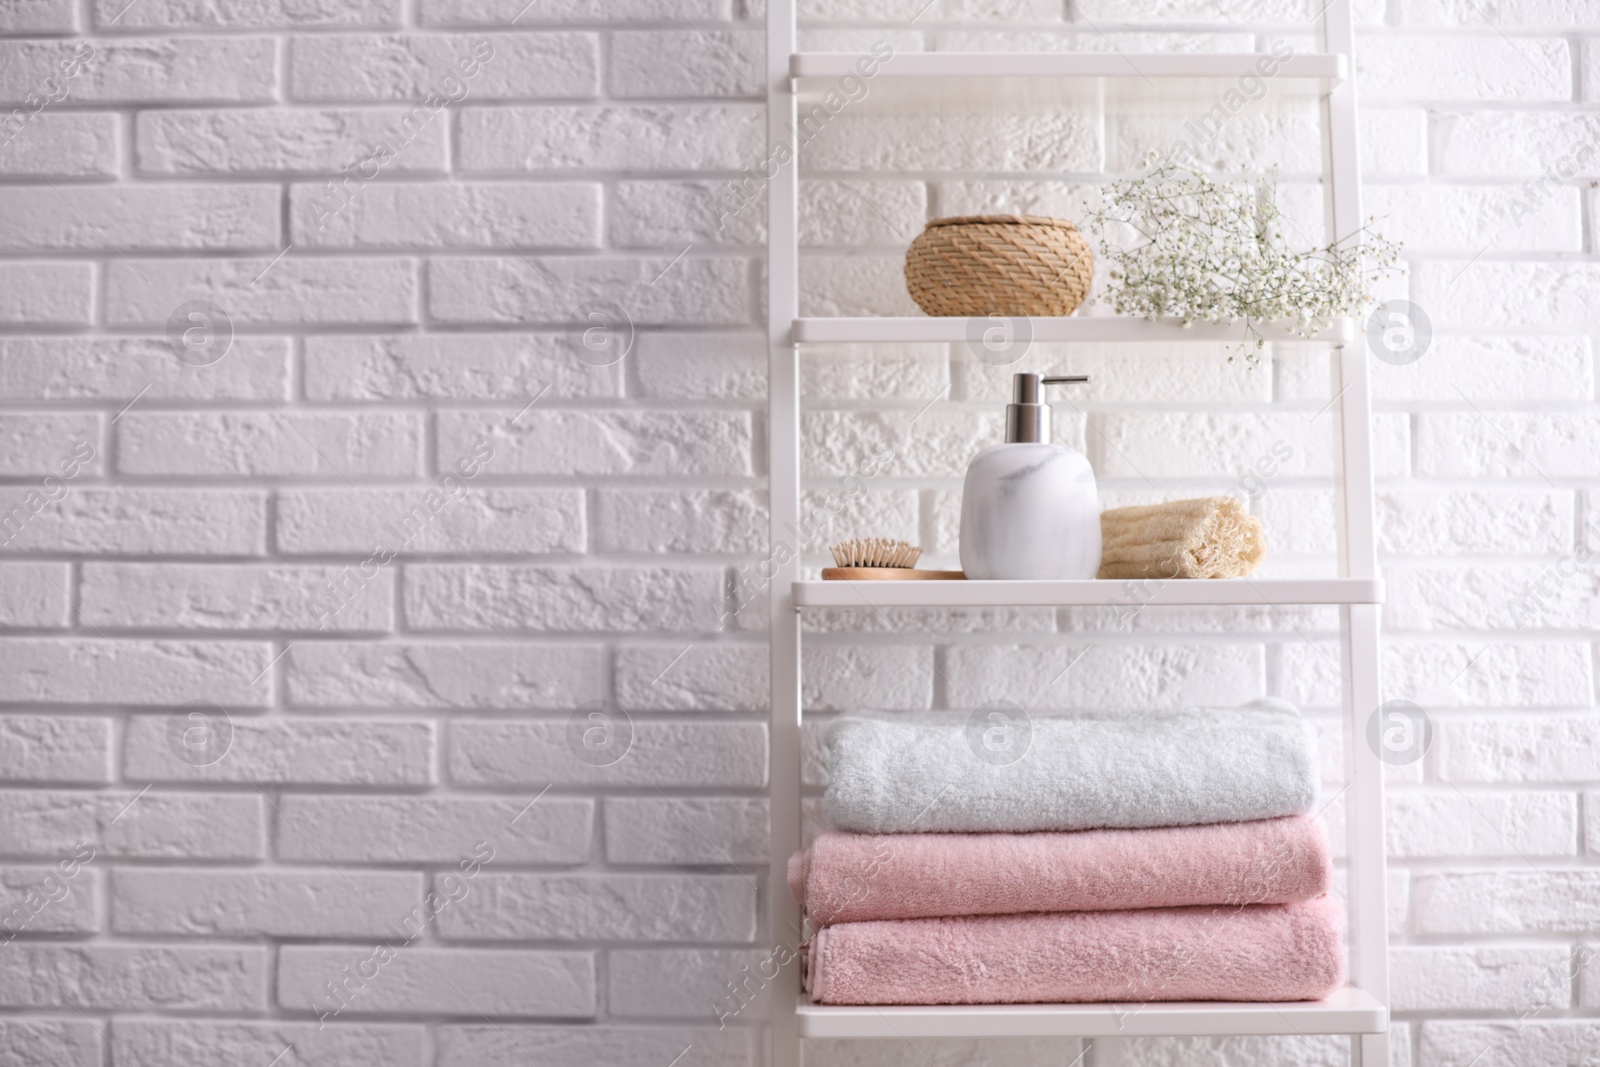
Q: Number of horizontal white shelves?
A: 4